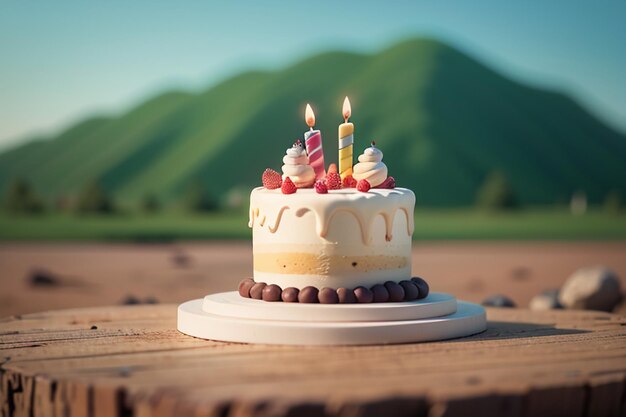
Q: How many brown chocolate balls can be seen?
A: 12